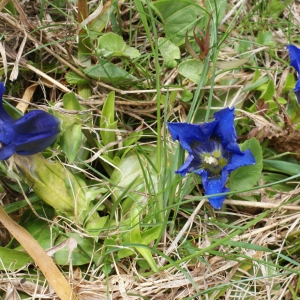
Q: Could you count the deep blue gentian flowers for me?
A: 3